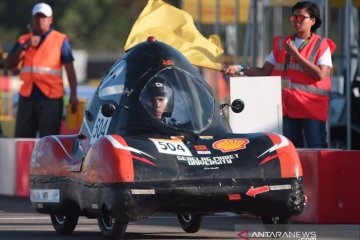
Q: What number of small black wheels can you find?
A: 4